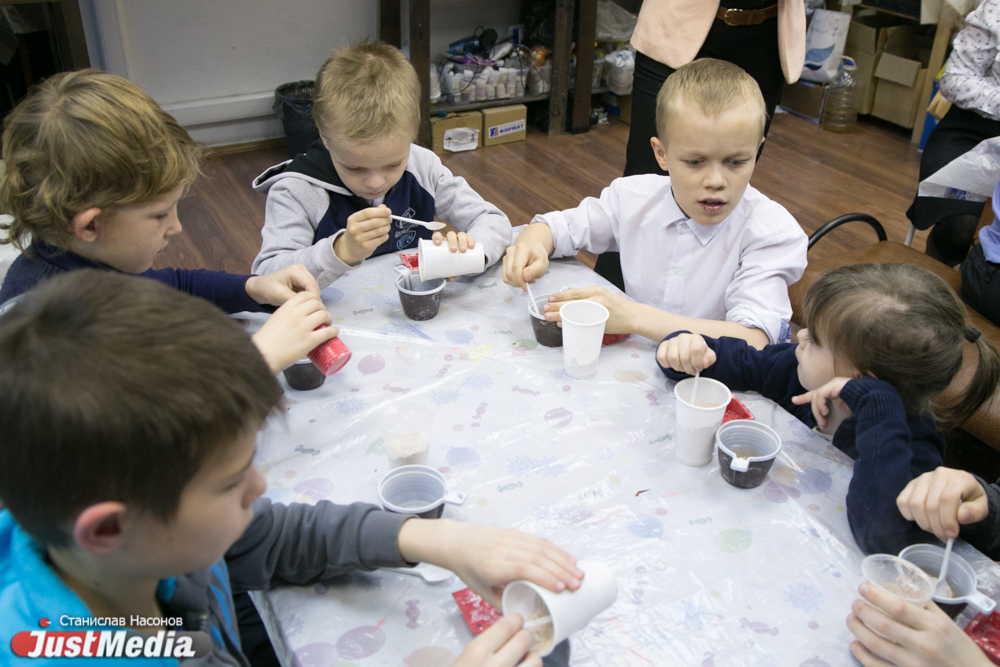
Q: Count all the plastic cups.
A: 13